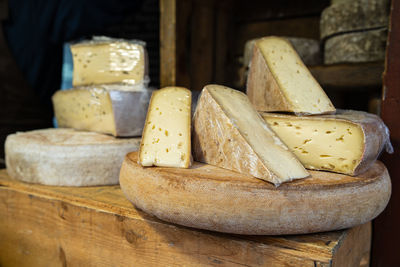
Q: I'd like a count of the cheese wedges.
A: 6